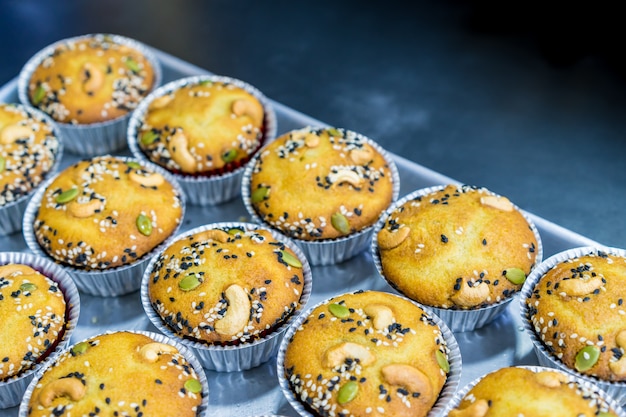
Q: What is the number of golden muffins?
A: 12